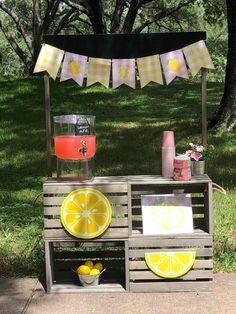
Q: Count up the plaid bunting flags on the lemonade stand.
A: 4